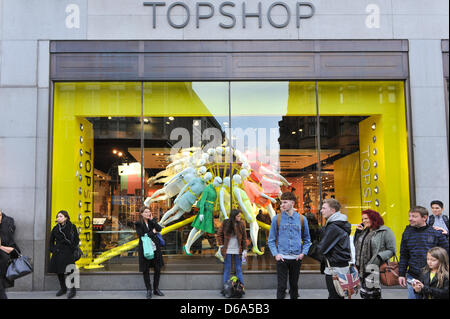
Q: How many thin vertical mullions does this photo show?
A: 3